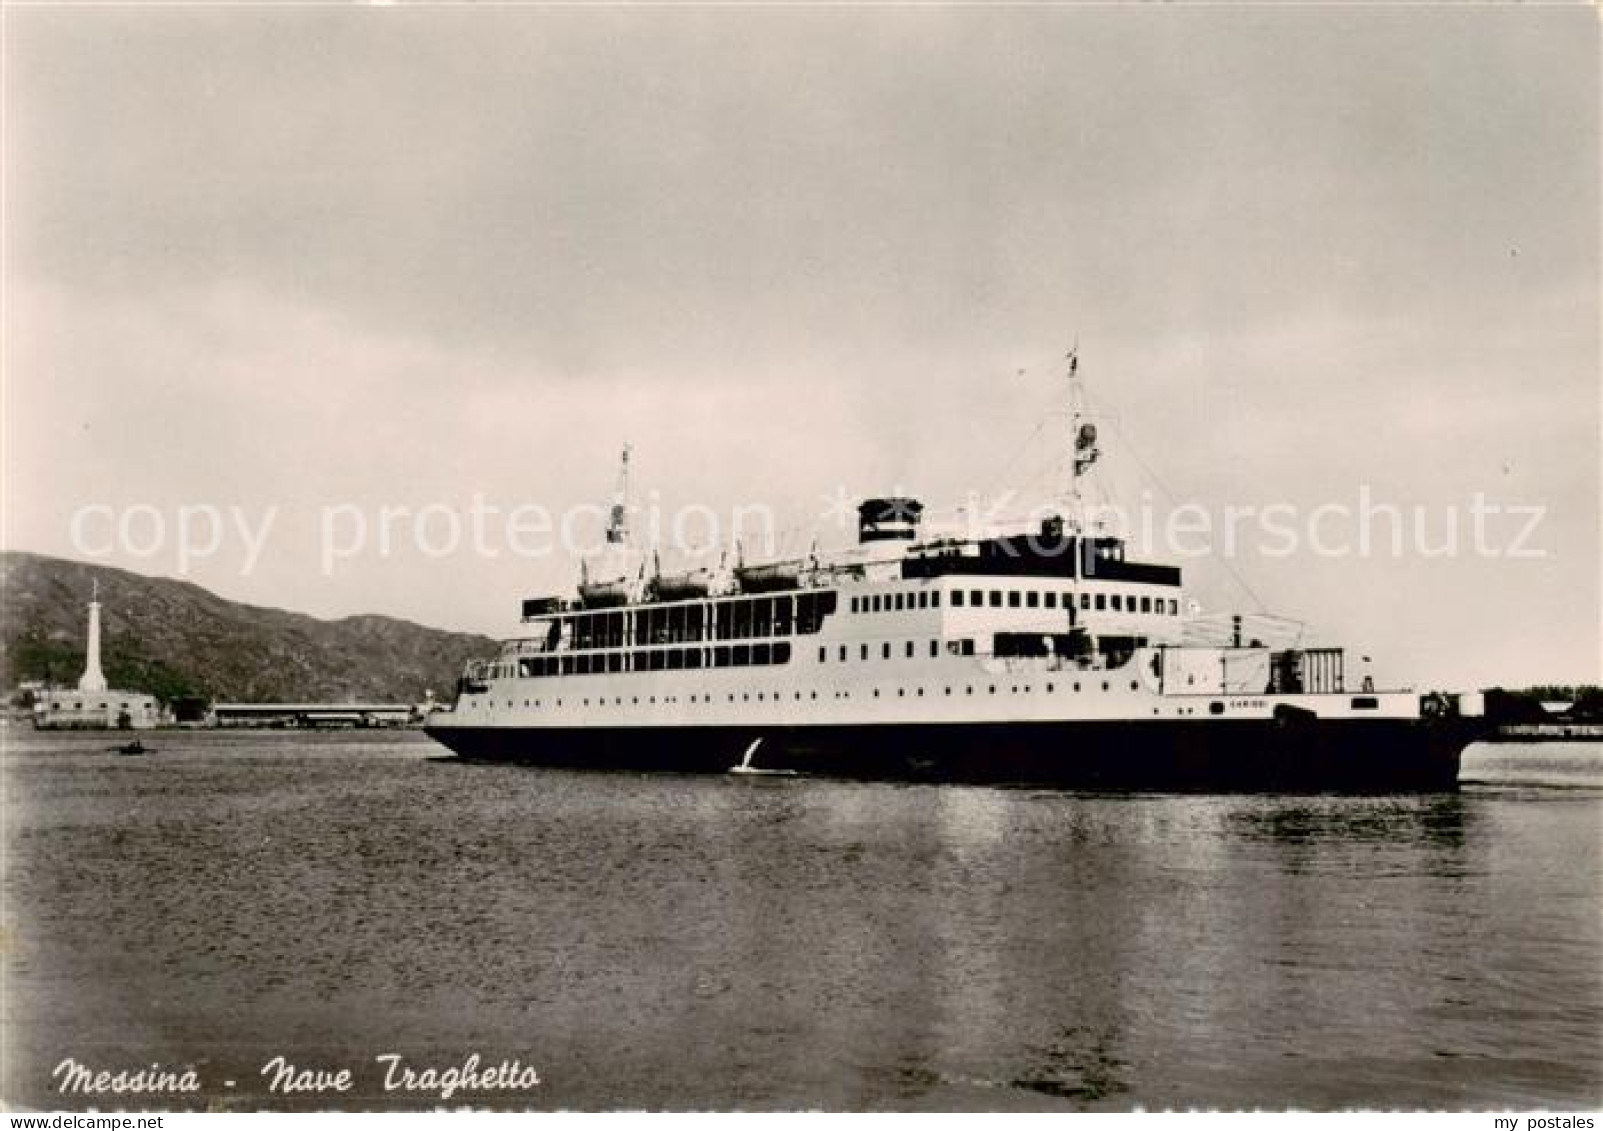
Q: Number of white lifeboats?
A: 3